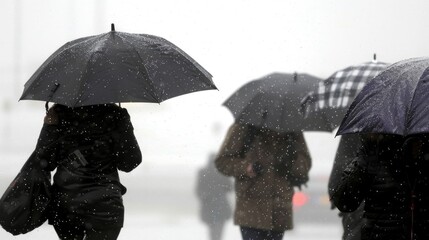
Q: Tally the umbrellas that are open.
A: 4